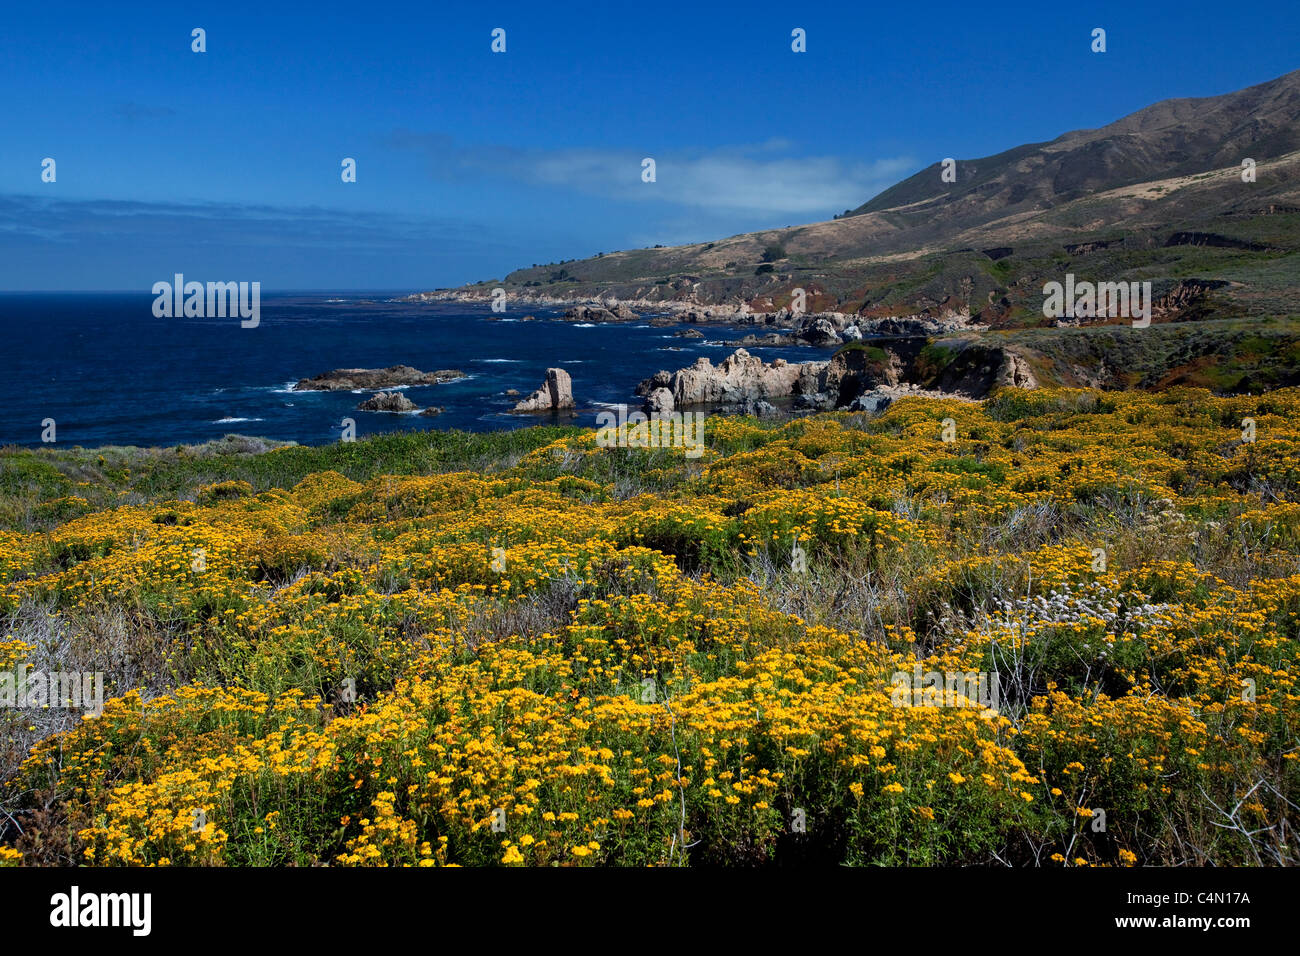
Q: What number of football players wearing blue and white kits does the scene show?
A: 0